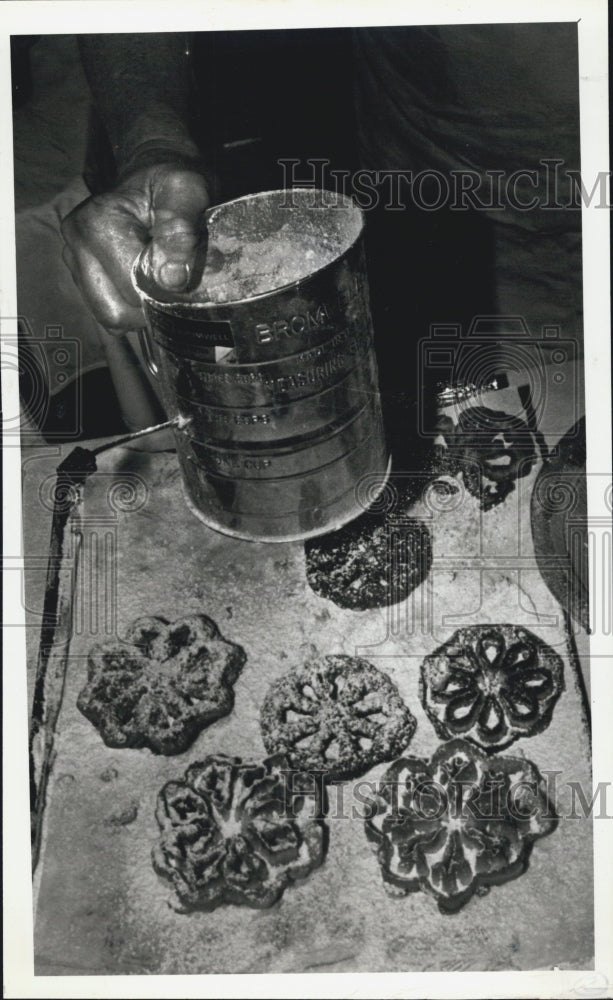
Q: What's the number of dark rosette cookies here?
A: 7